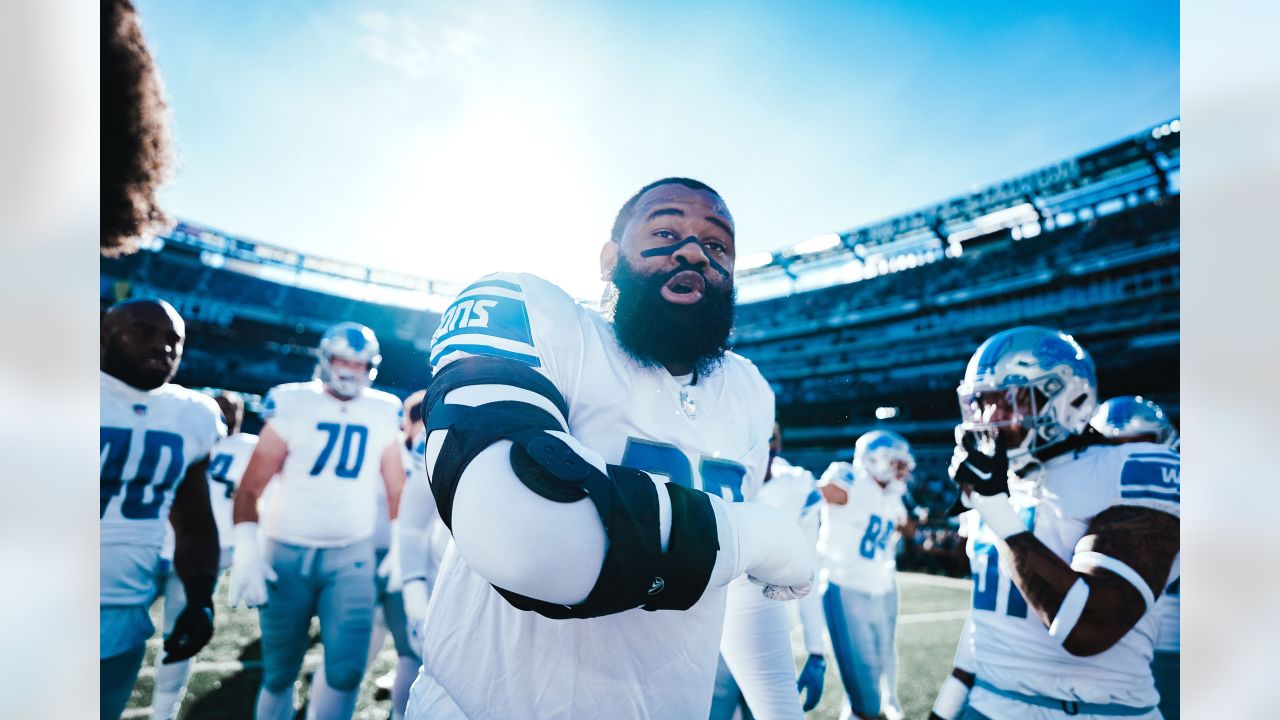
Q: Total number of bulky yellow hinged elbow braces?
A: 0